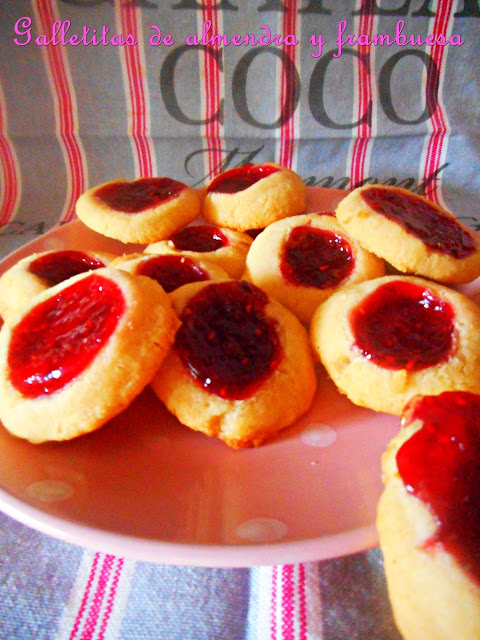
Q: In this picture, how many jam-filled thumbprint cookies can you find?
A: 11